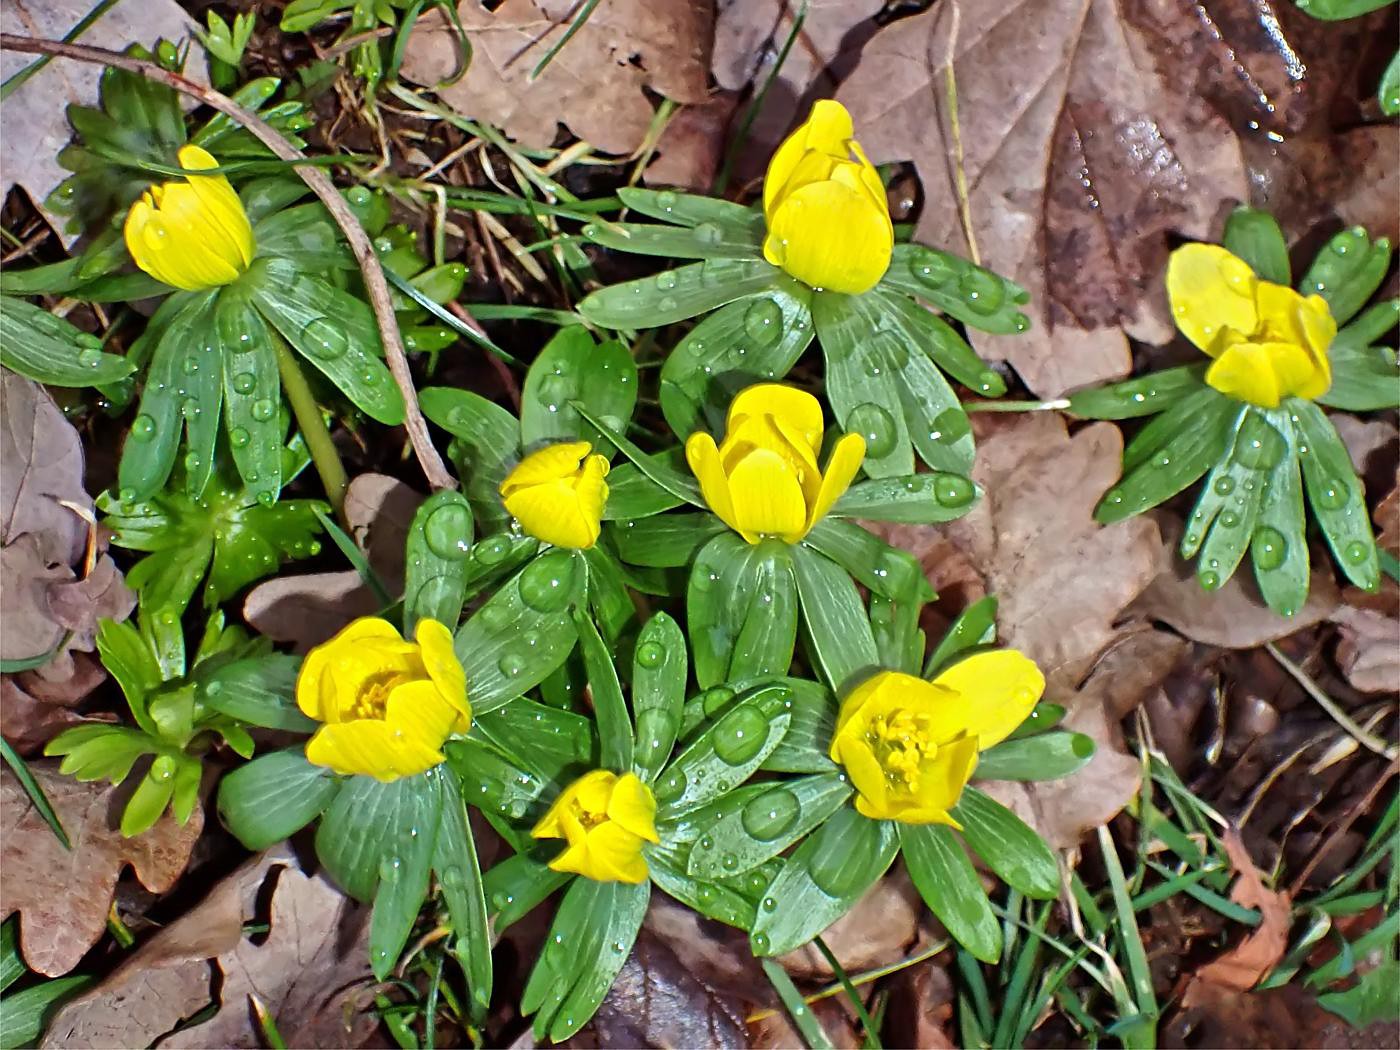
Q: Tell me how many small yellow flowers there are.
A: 8